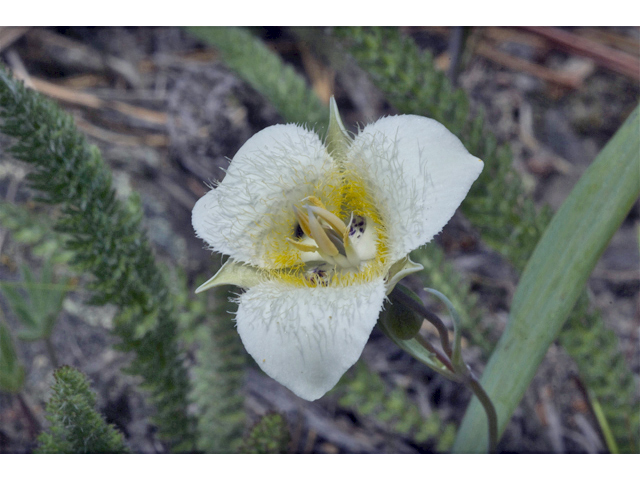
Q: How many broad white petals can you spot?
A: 3